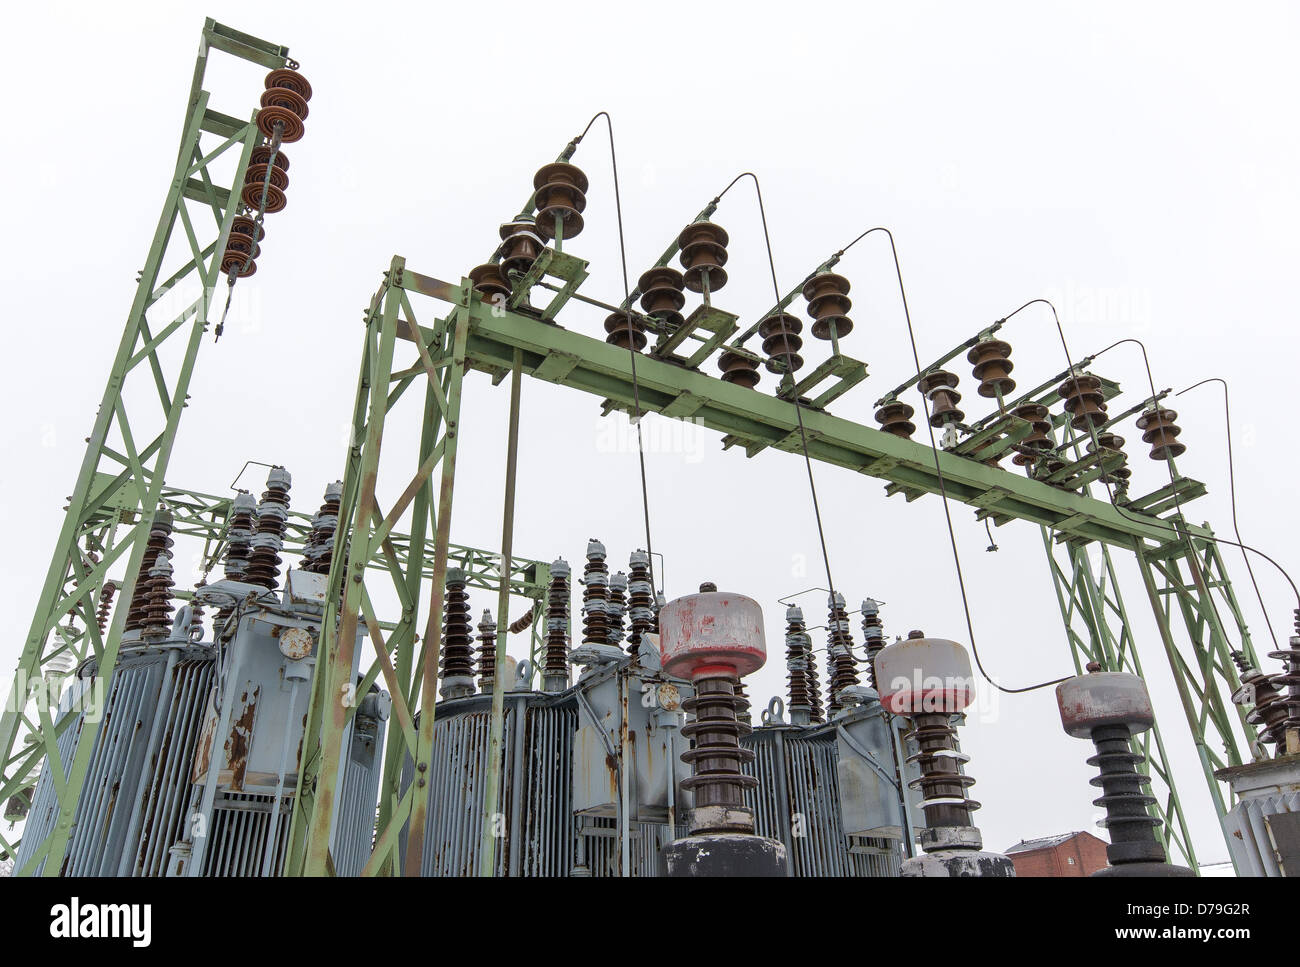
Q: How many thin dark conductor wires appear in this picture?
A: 6